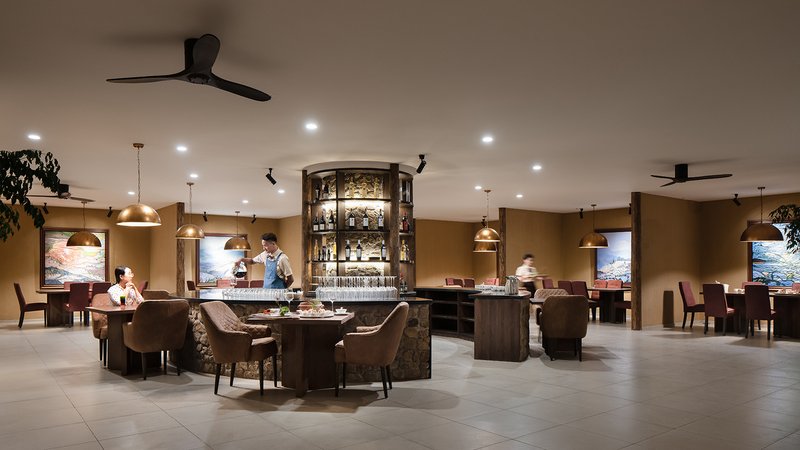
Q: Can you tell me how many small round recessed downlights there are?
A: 11